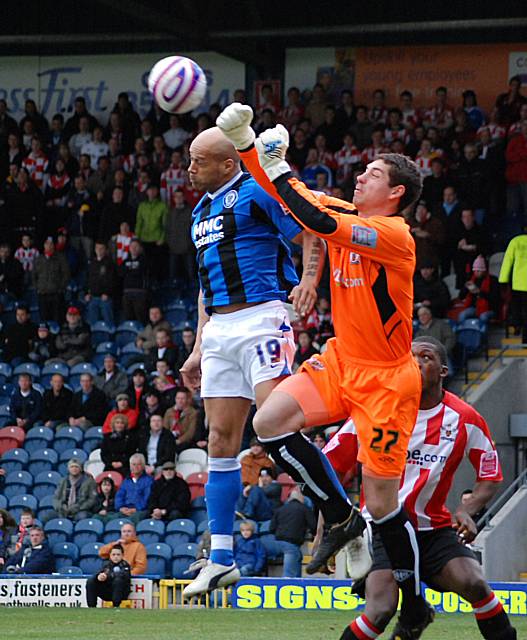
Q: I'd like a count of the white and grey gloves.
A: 2